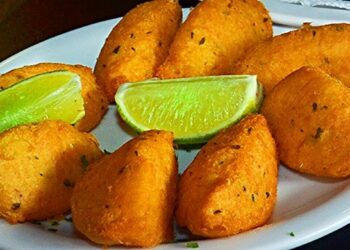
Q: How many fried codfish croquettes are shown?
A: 8